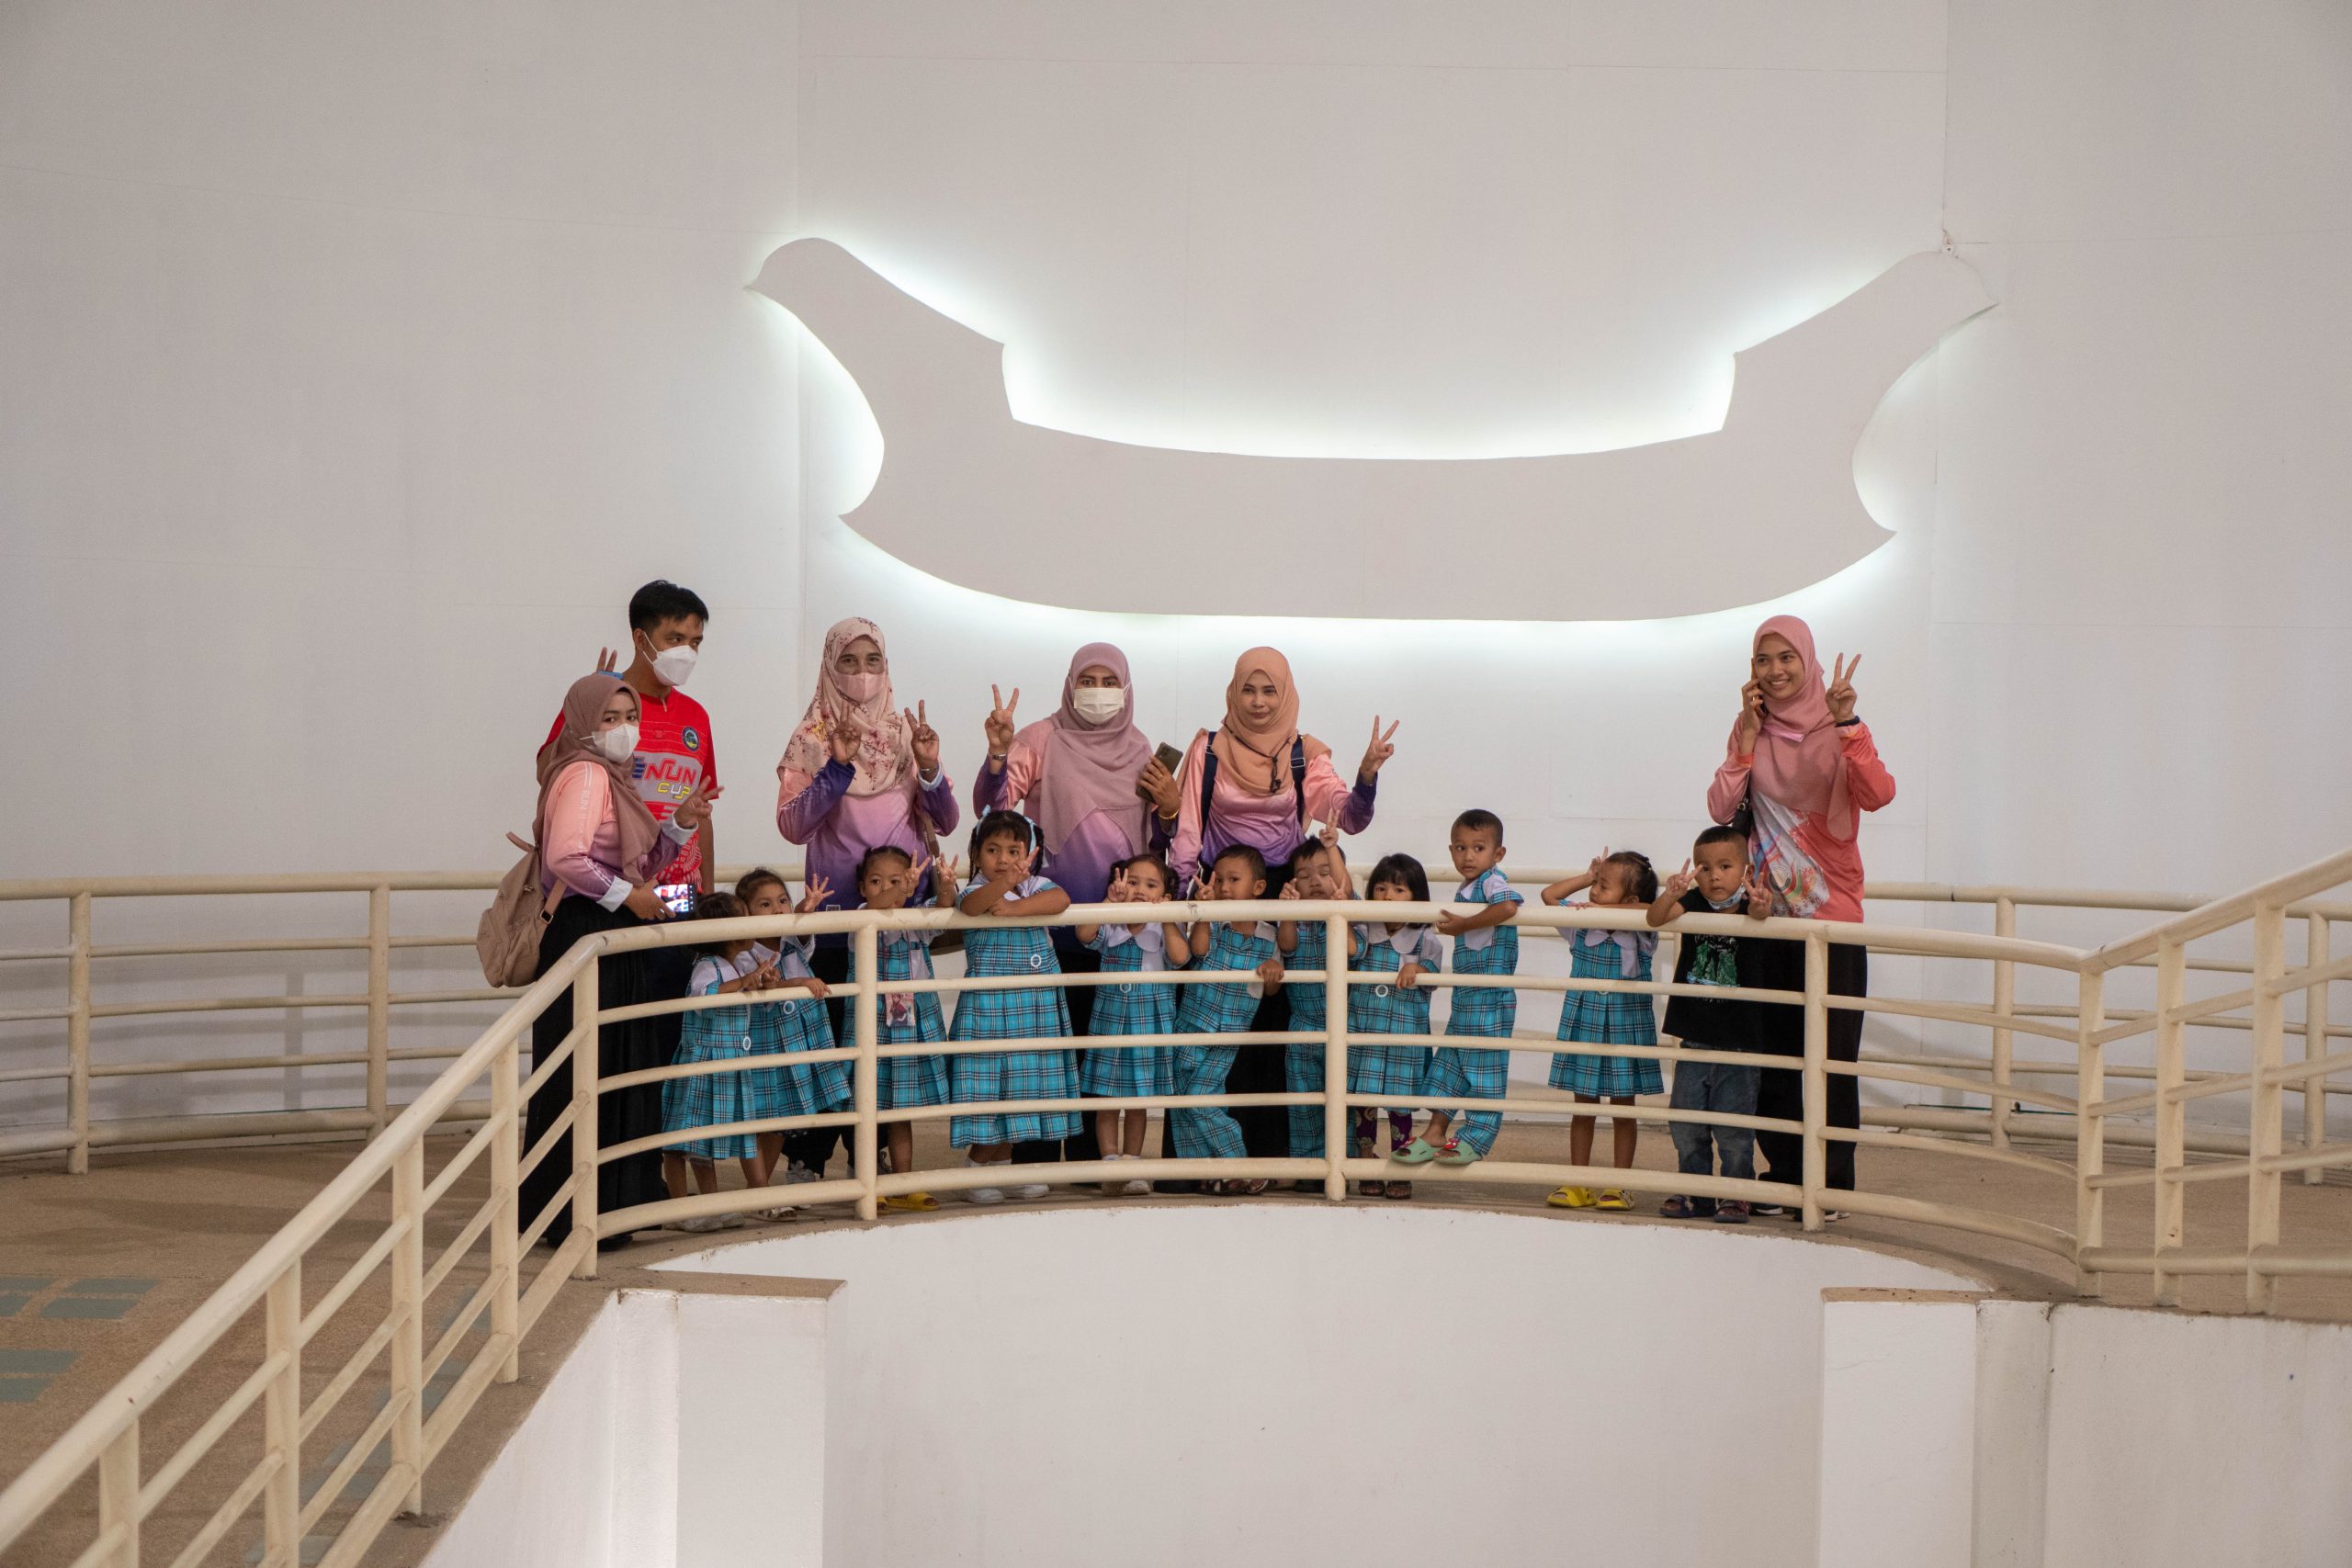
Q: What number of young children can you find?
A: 11